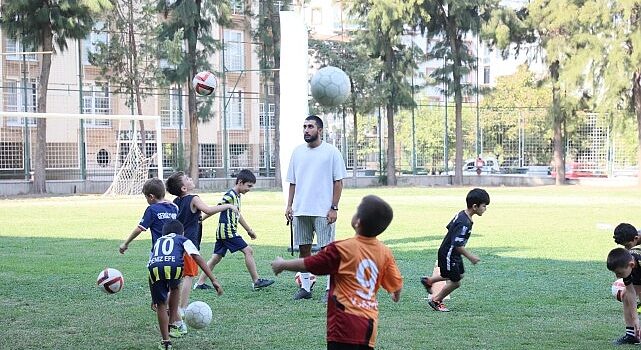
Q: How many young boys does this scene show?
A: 8